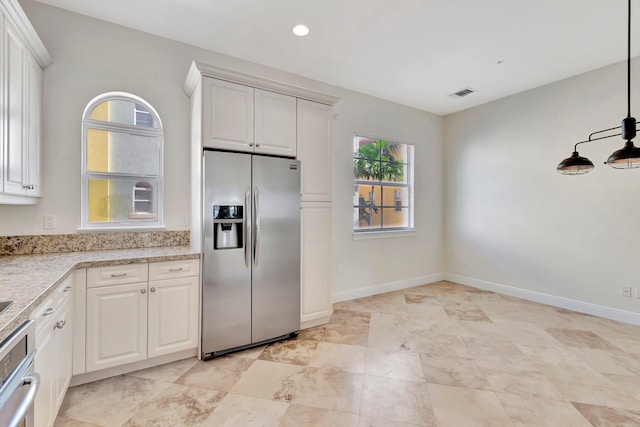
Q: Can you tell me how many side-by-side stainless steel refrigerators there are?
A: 1